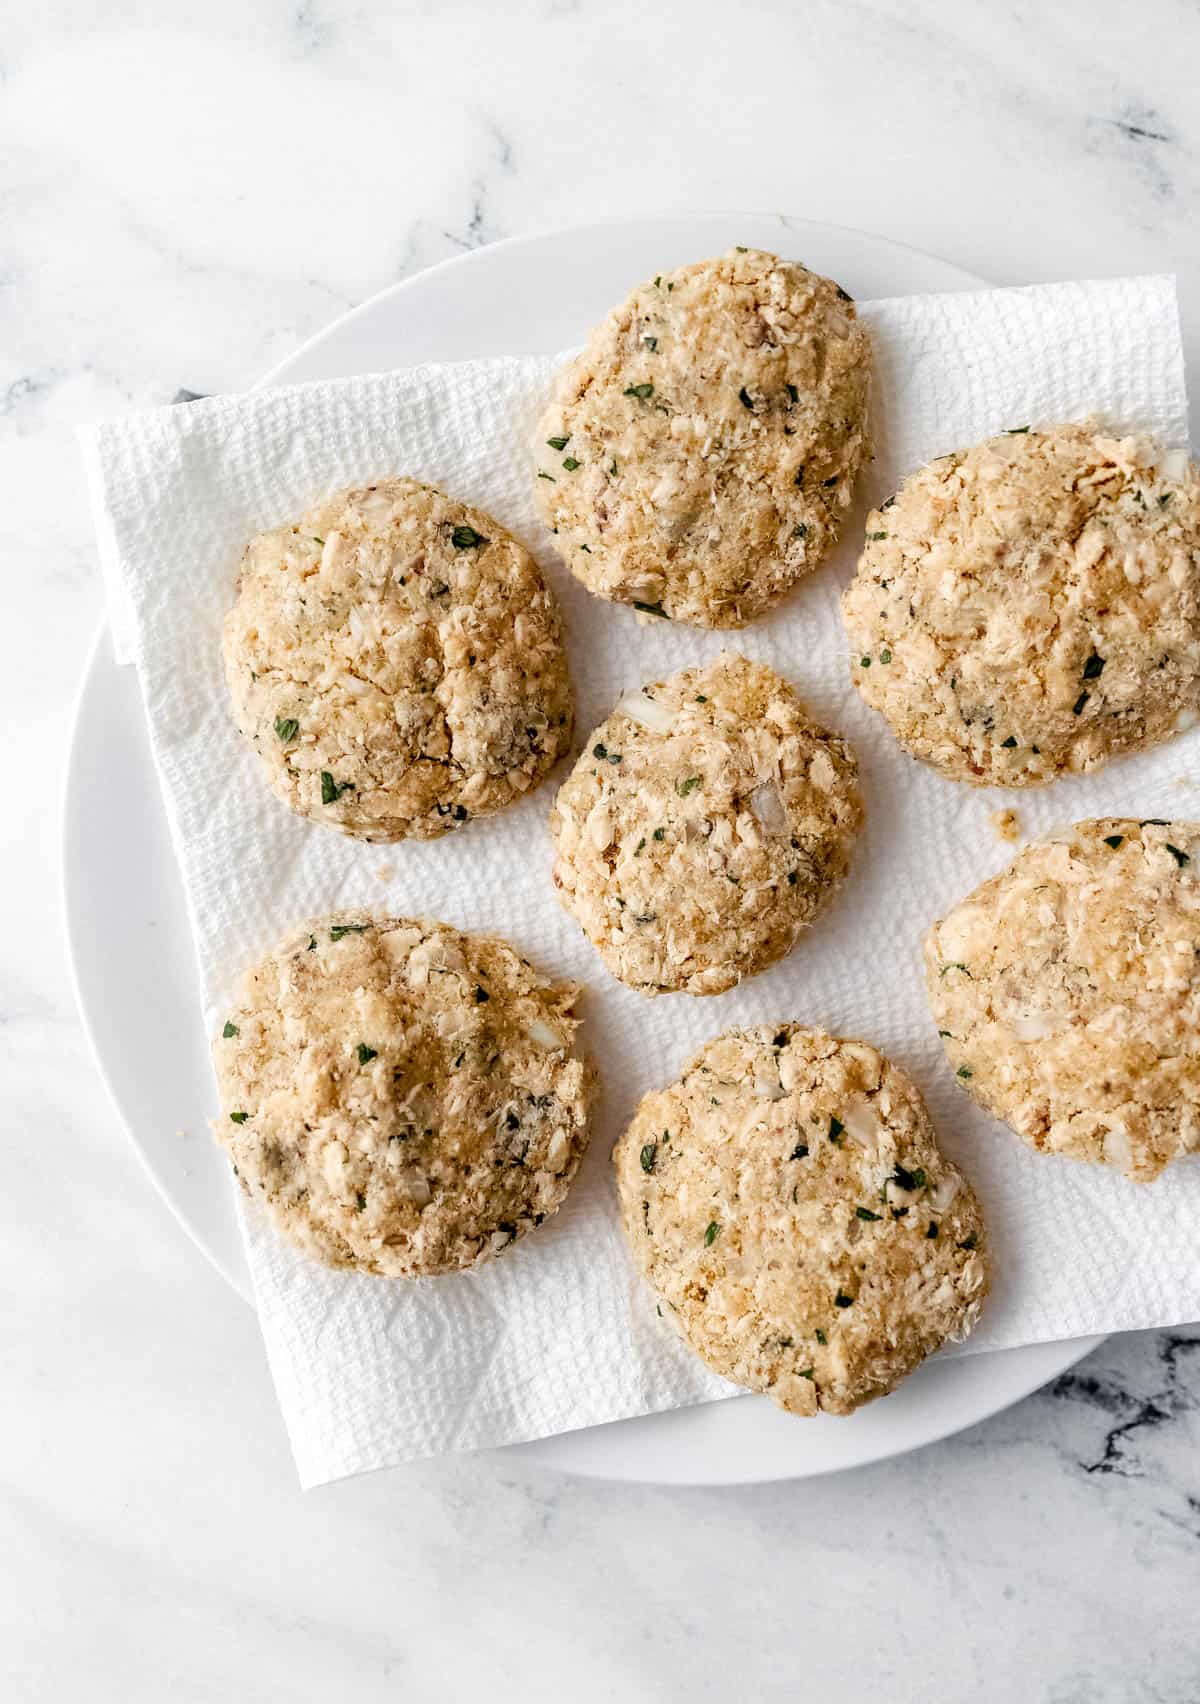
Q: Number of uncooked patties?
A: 7